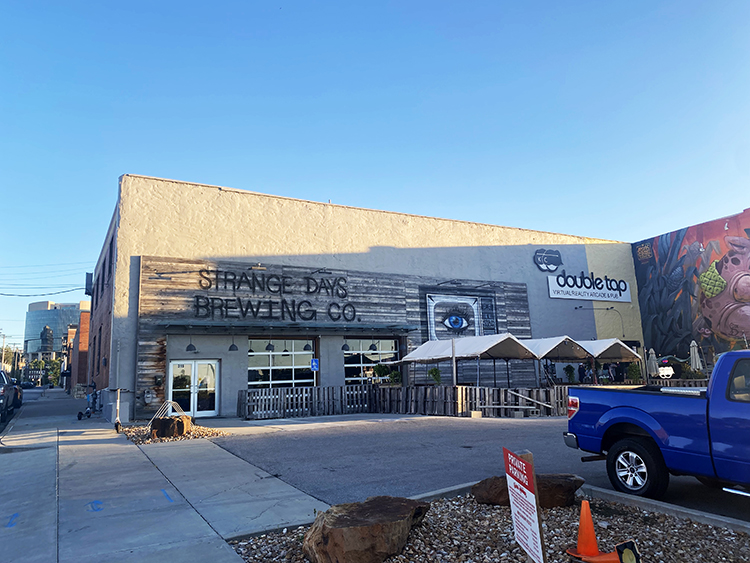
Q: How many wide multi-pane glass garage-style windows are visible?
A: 2